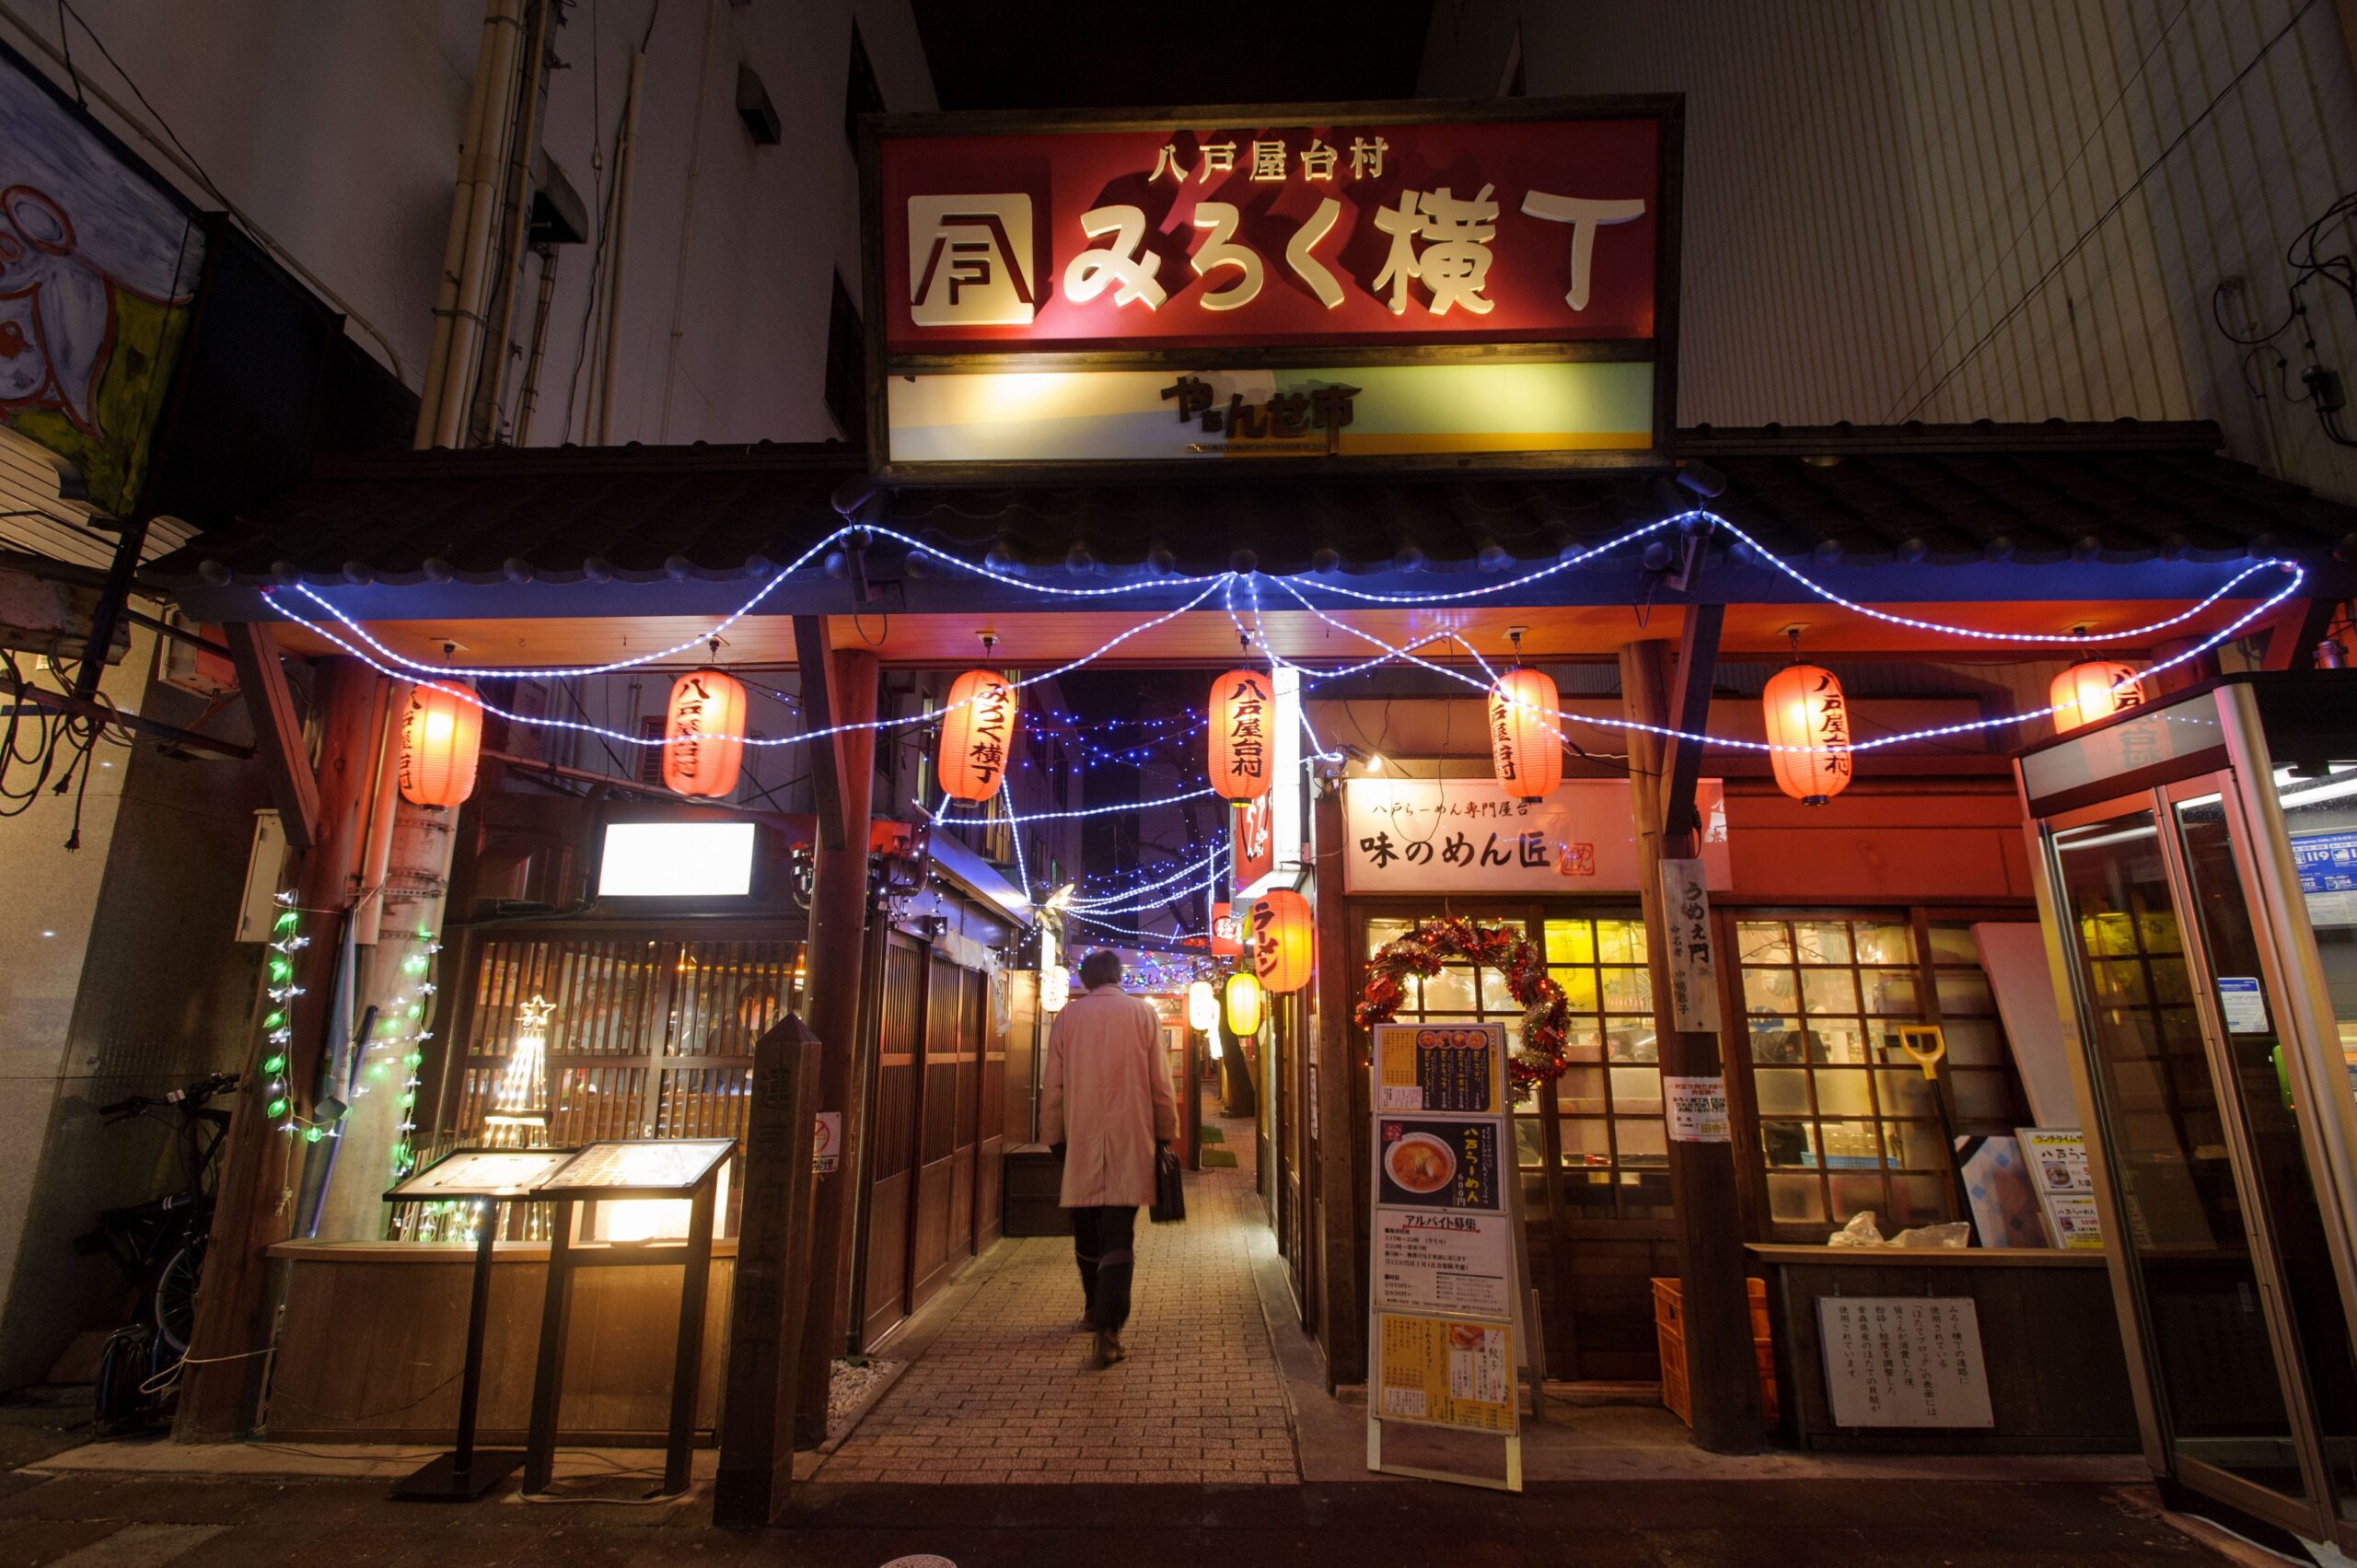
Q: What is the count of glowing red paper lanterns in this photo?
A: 8